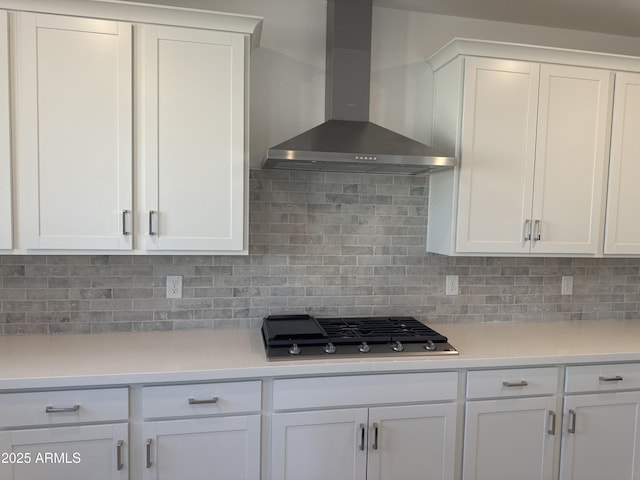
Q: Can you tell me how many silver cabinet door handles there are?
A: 10